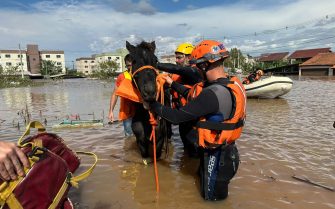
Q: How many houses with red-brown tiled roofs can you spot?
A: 3